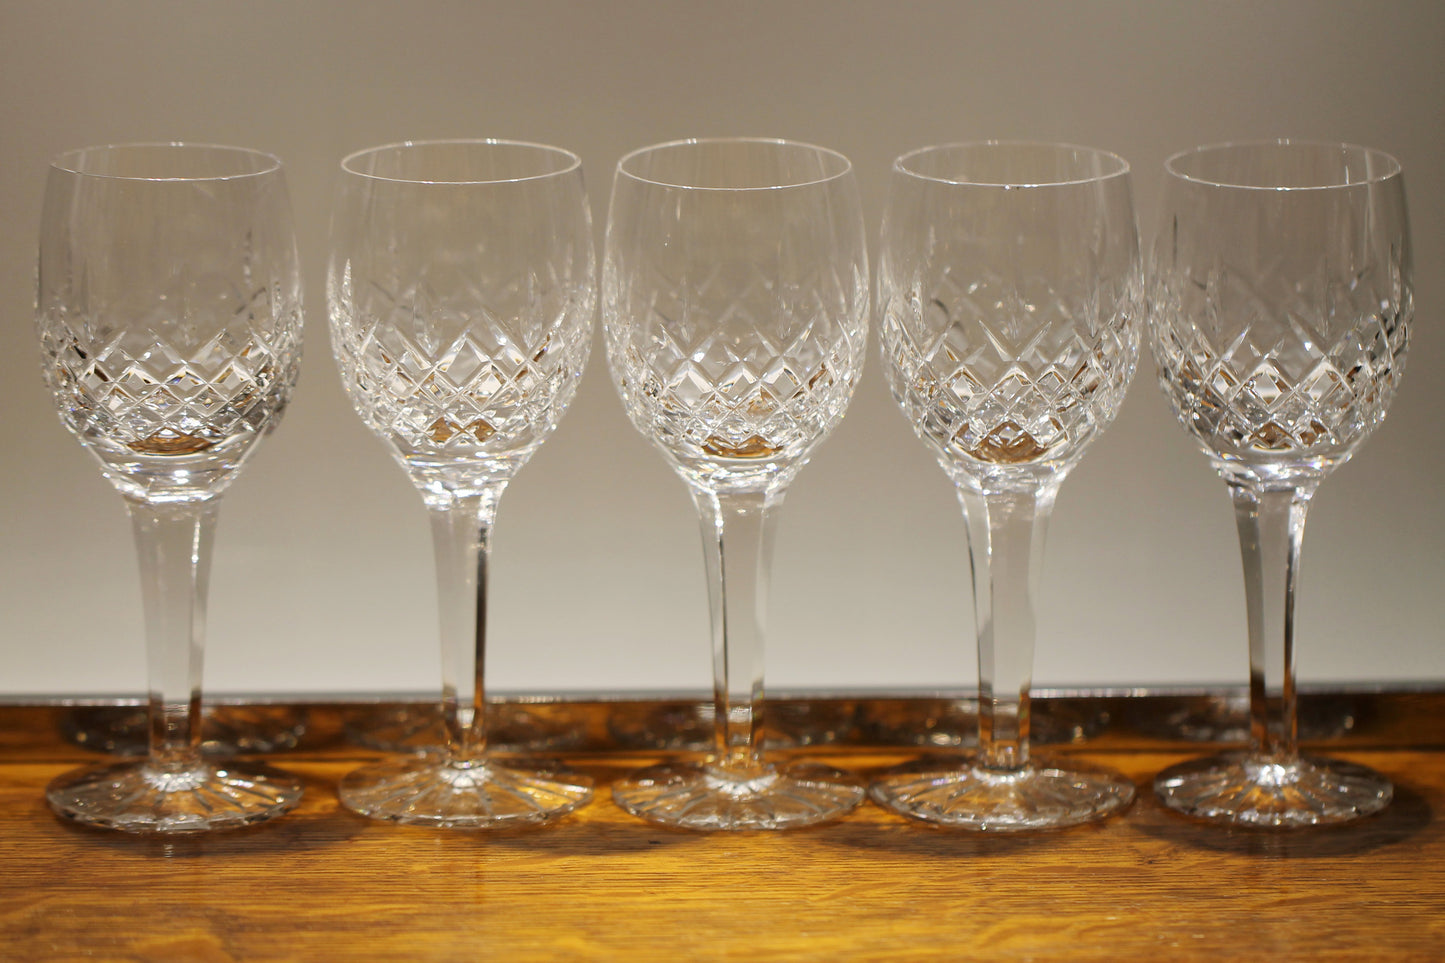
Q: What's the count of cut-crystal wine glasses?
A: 5